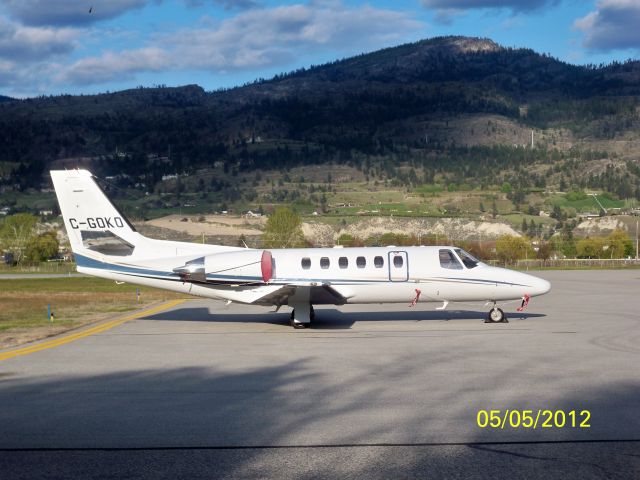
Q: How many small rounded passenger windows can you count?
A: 6